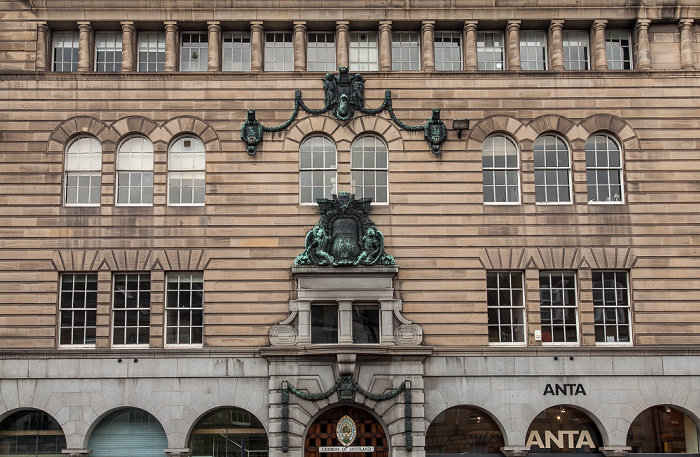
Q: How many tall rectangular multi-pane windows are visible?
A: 6